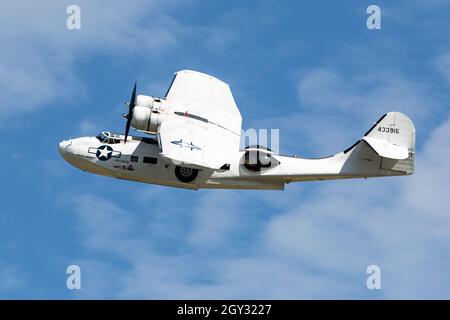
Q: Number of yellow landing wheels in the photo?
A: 0